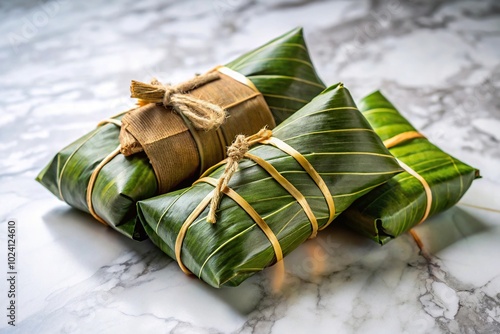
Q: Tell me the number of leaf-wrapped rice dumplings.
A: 3